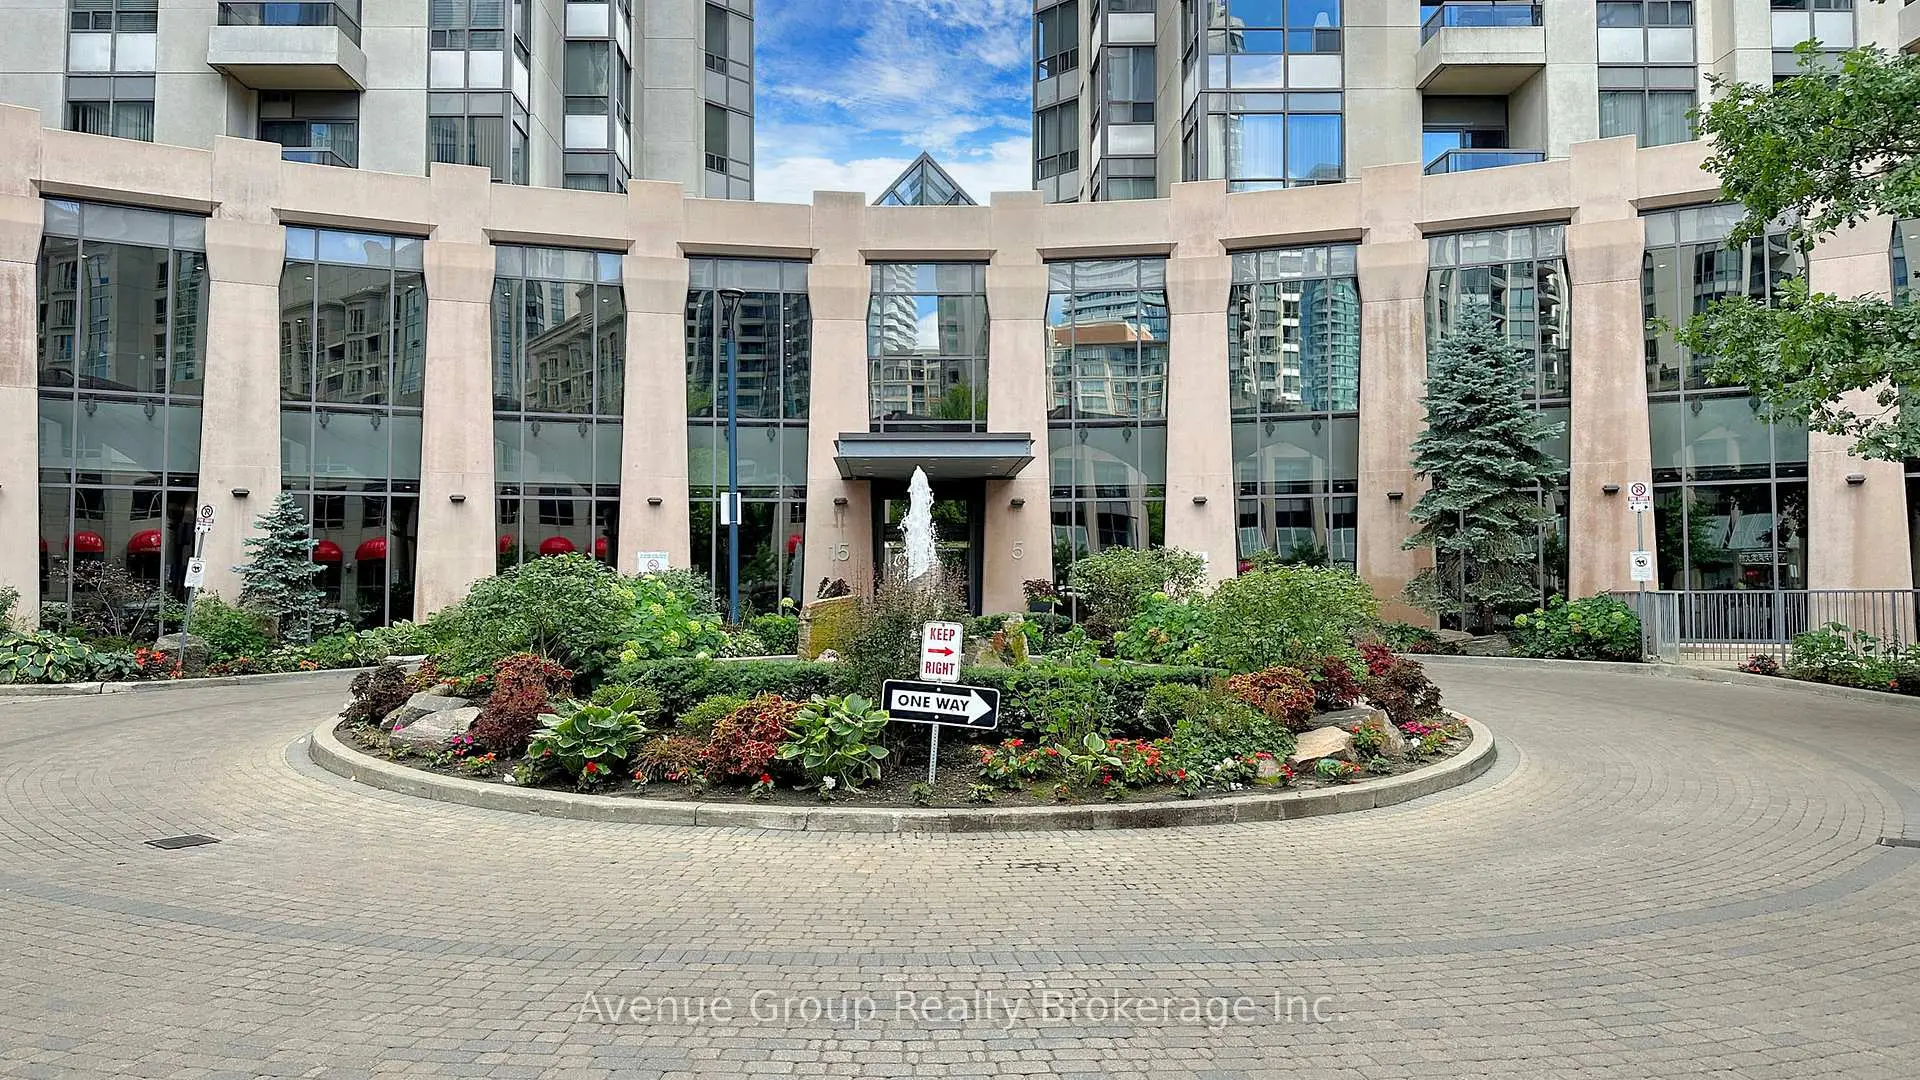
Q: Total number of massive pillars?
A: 10